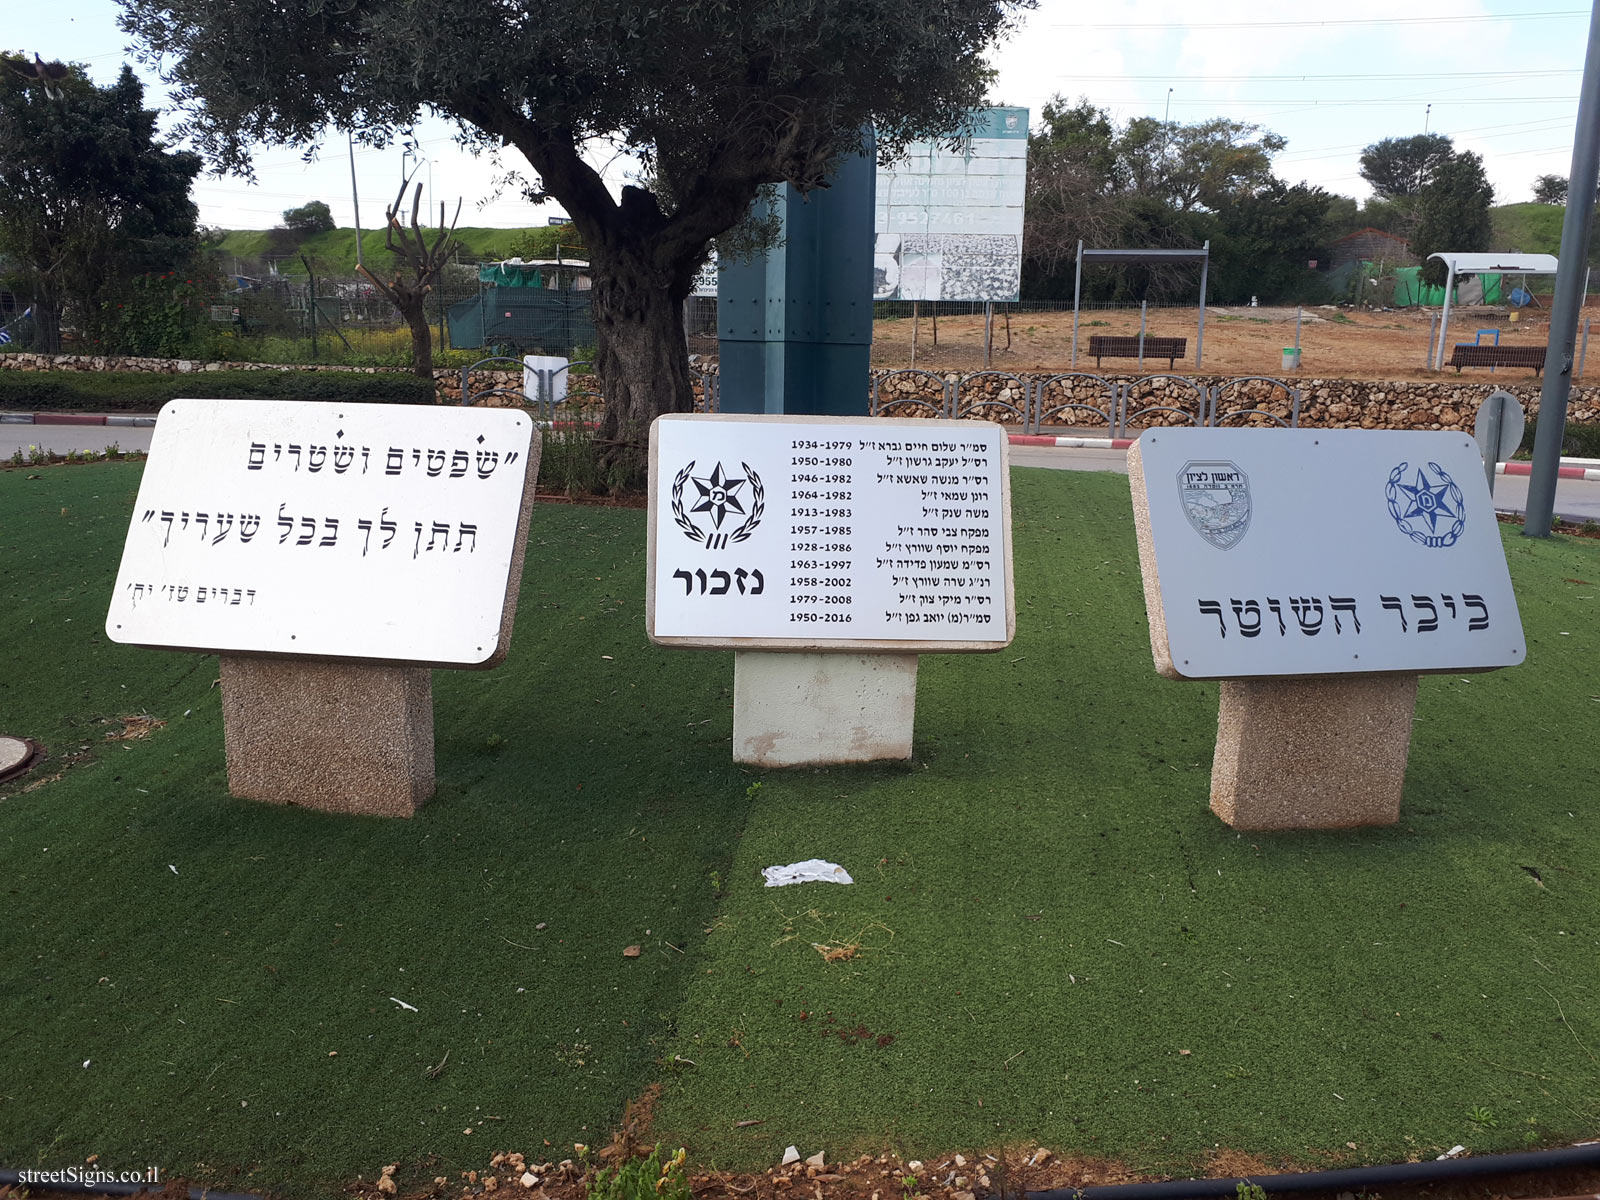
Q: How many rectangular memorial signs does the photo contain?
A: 3